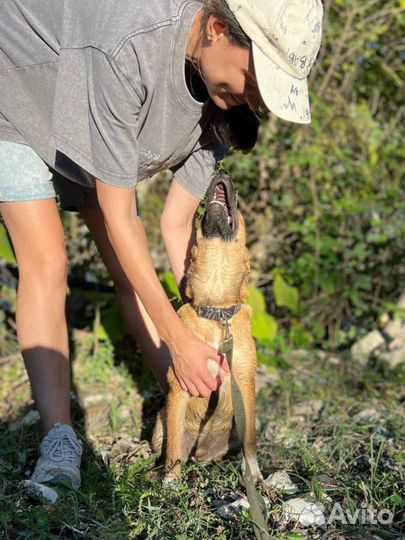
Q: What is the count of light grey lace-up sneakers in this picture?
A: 1